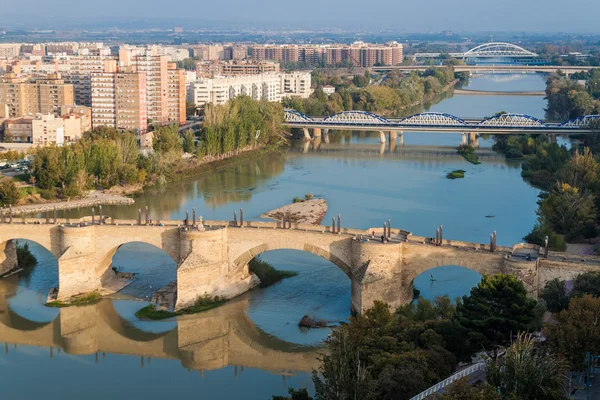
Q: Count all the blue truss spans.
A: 5